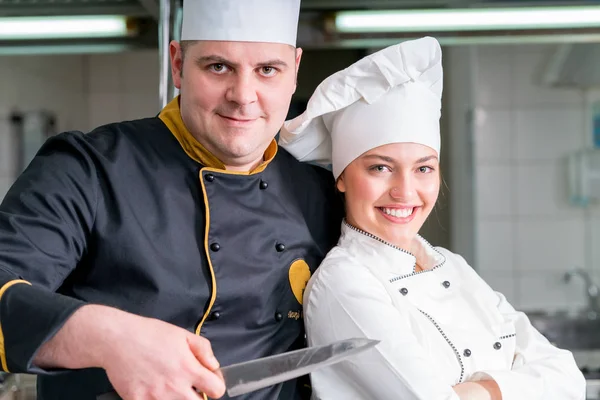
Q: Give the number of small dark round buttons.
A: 10